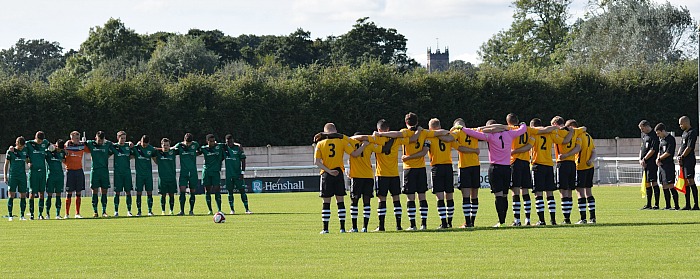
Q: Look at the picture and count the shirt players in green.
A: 10